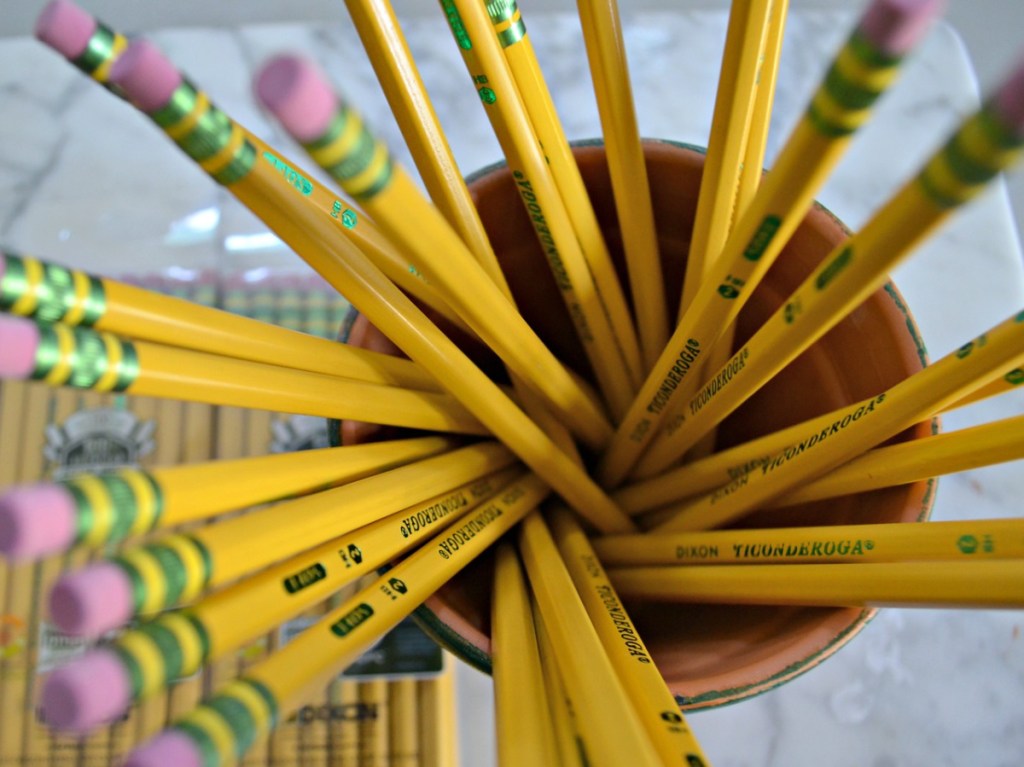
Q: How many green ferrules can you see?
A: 12